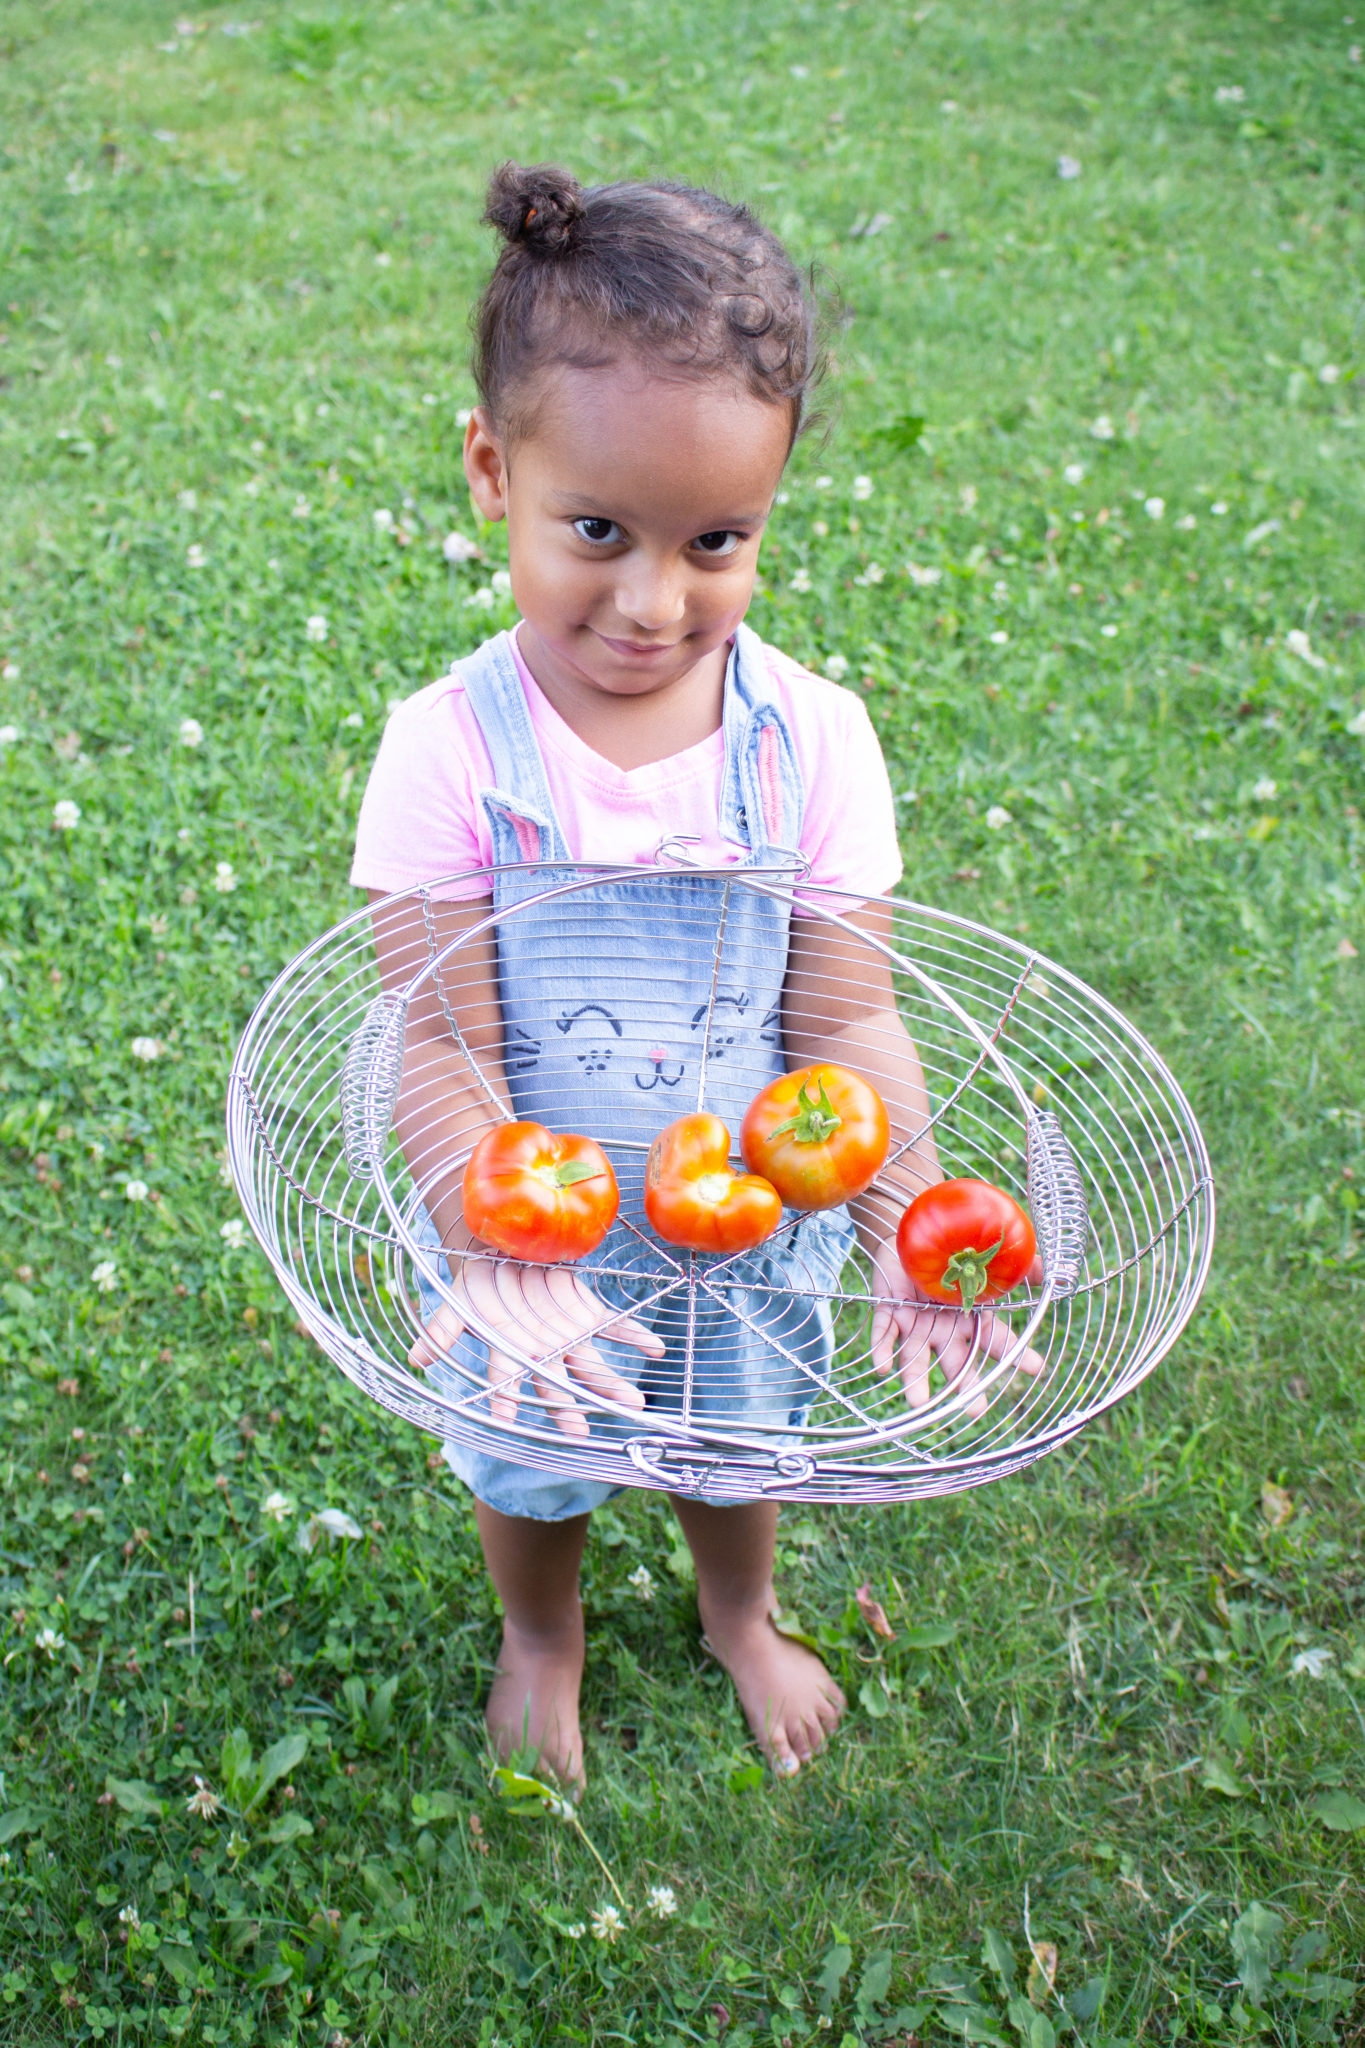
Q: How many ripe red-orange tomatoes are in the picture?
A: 4